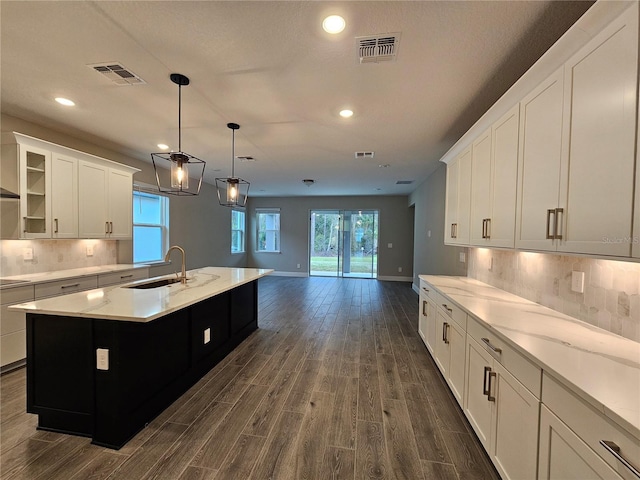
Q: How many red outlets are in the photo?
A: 0